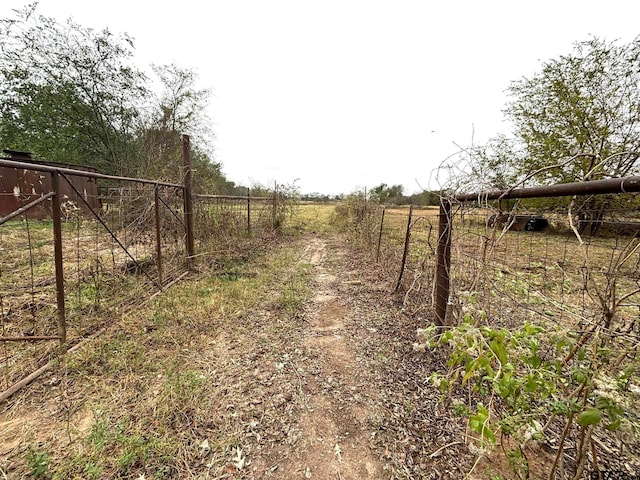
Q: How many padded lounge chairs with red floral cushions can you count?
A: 0